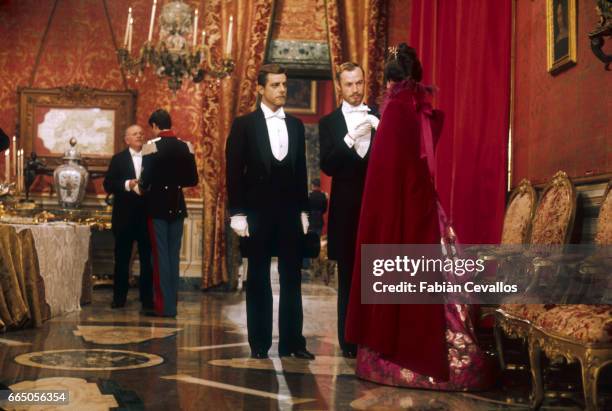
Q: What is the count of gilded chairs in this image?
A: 3